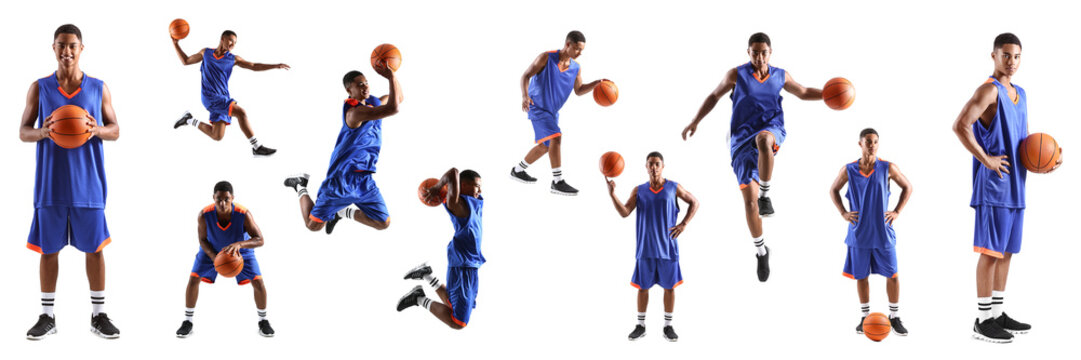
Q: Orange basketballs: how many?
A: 10